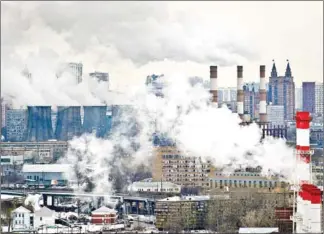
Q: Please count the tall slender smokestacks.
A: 4